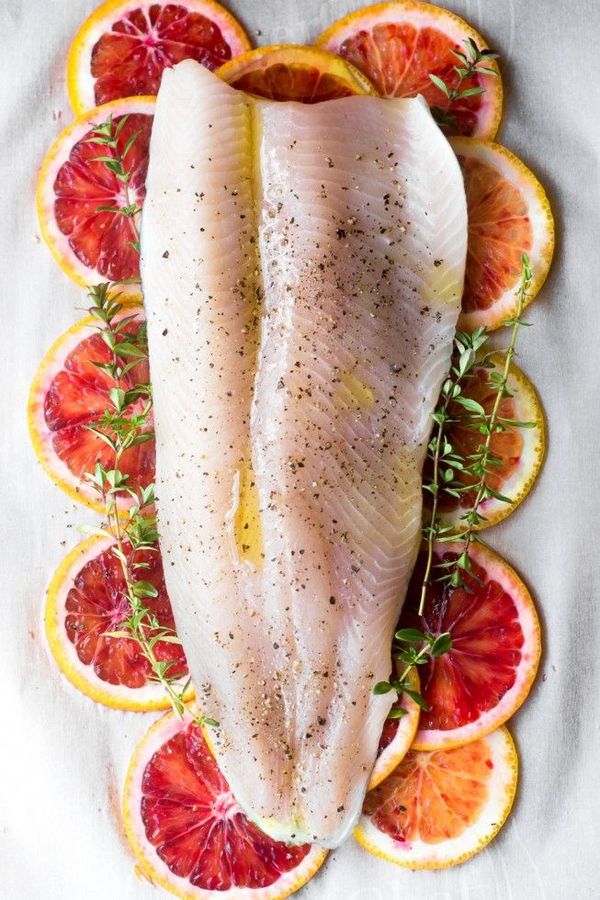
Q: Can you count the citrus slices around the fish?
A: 12